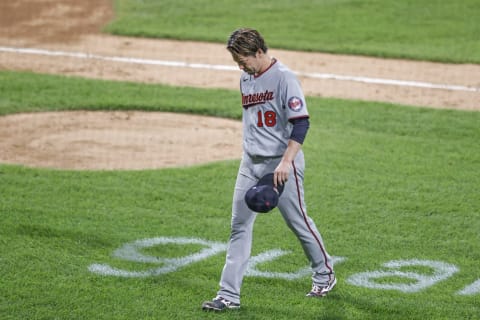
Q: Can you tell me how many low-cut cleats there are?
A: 2